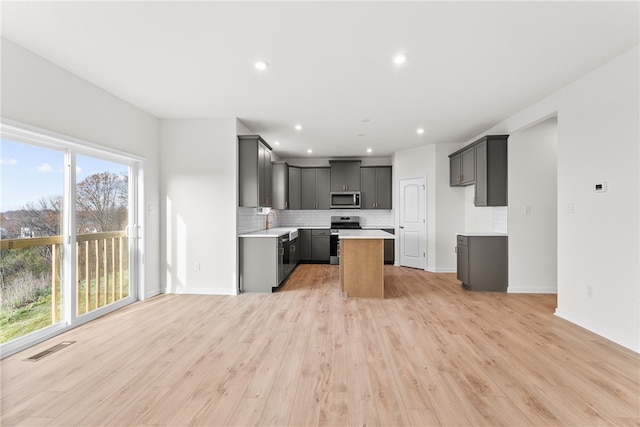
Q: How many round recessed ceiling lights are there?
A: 7